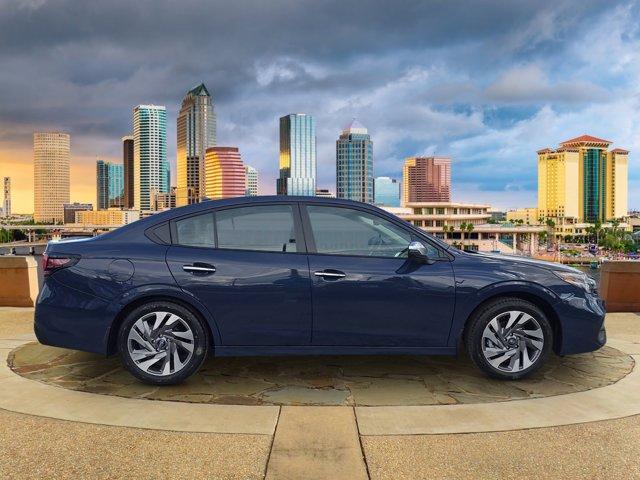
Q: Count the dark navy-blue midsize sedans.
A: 1